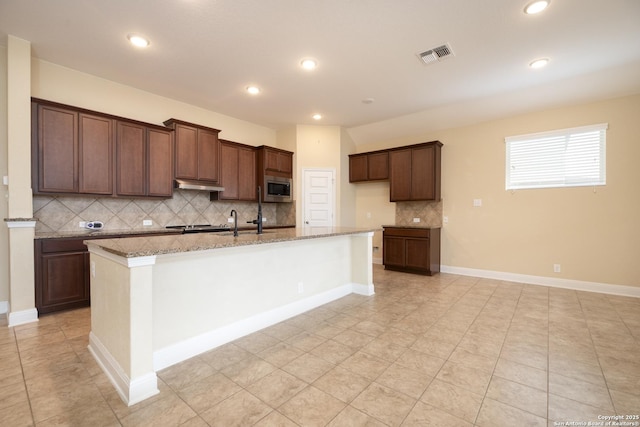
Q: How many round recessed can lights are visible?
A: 6